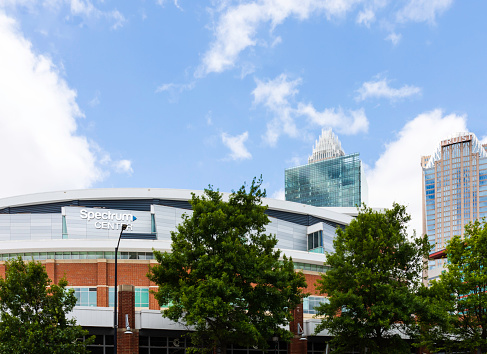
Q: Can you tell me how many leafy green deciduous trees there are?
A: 4